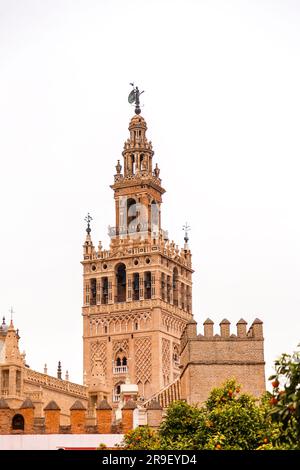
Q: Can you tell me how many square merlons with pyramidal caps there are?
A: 12